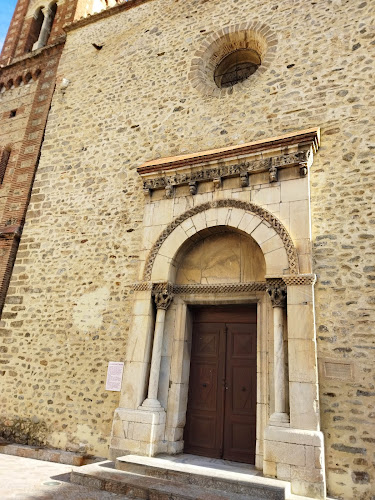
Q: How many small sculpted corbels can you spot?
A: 7